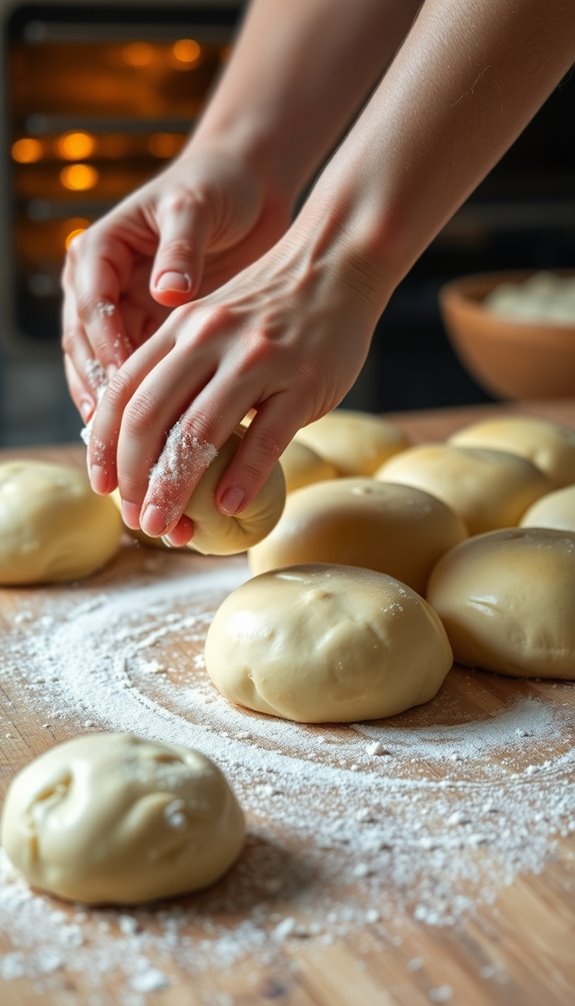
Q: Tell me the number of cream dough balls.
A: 11